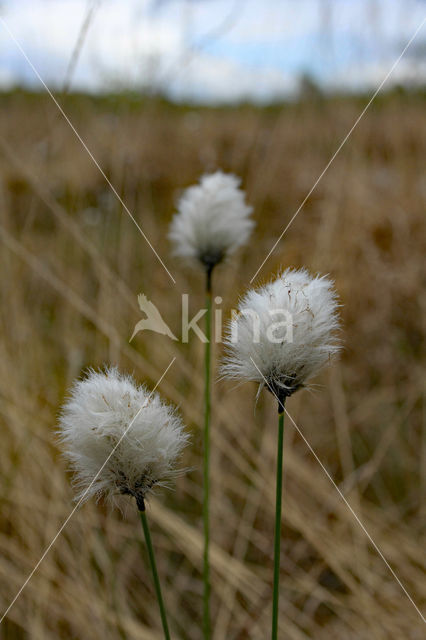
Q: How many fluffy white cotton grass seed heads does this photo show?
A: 3